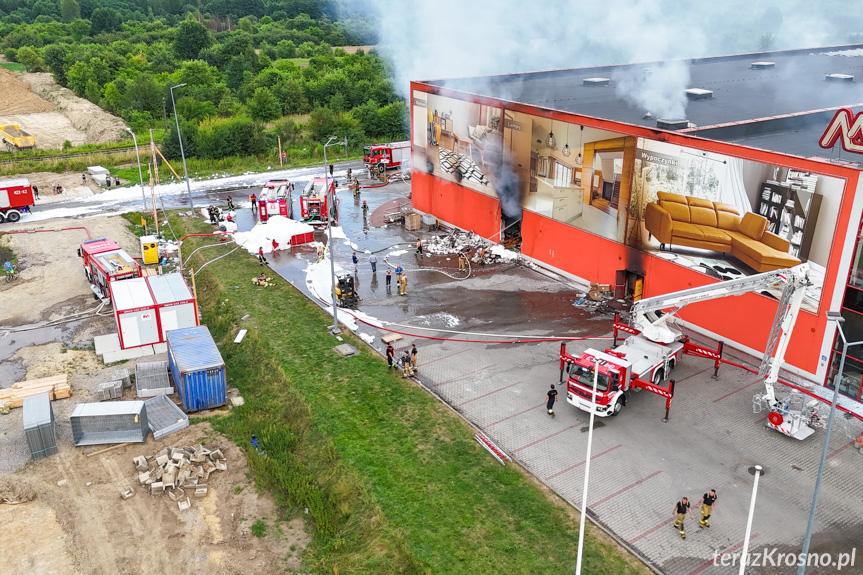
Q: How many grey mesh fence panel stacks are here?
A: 4